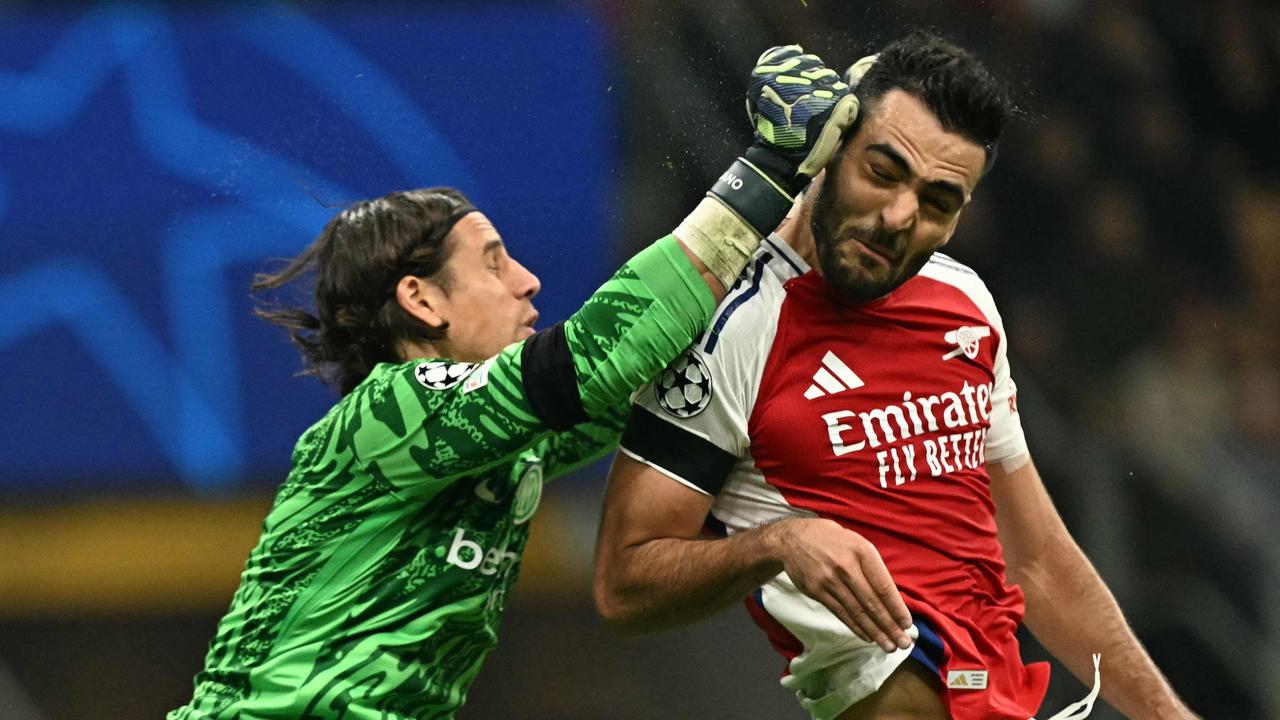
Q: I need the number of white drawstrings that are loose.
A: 2